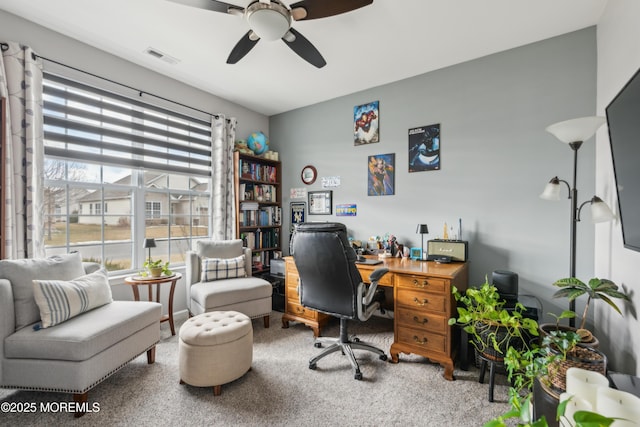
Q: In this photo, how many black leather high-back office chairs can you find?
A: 1